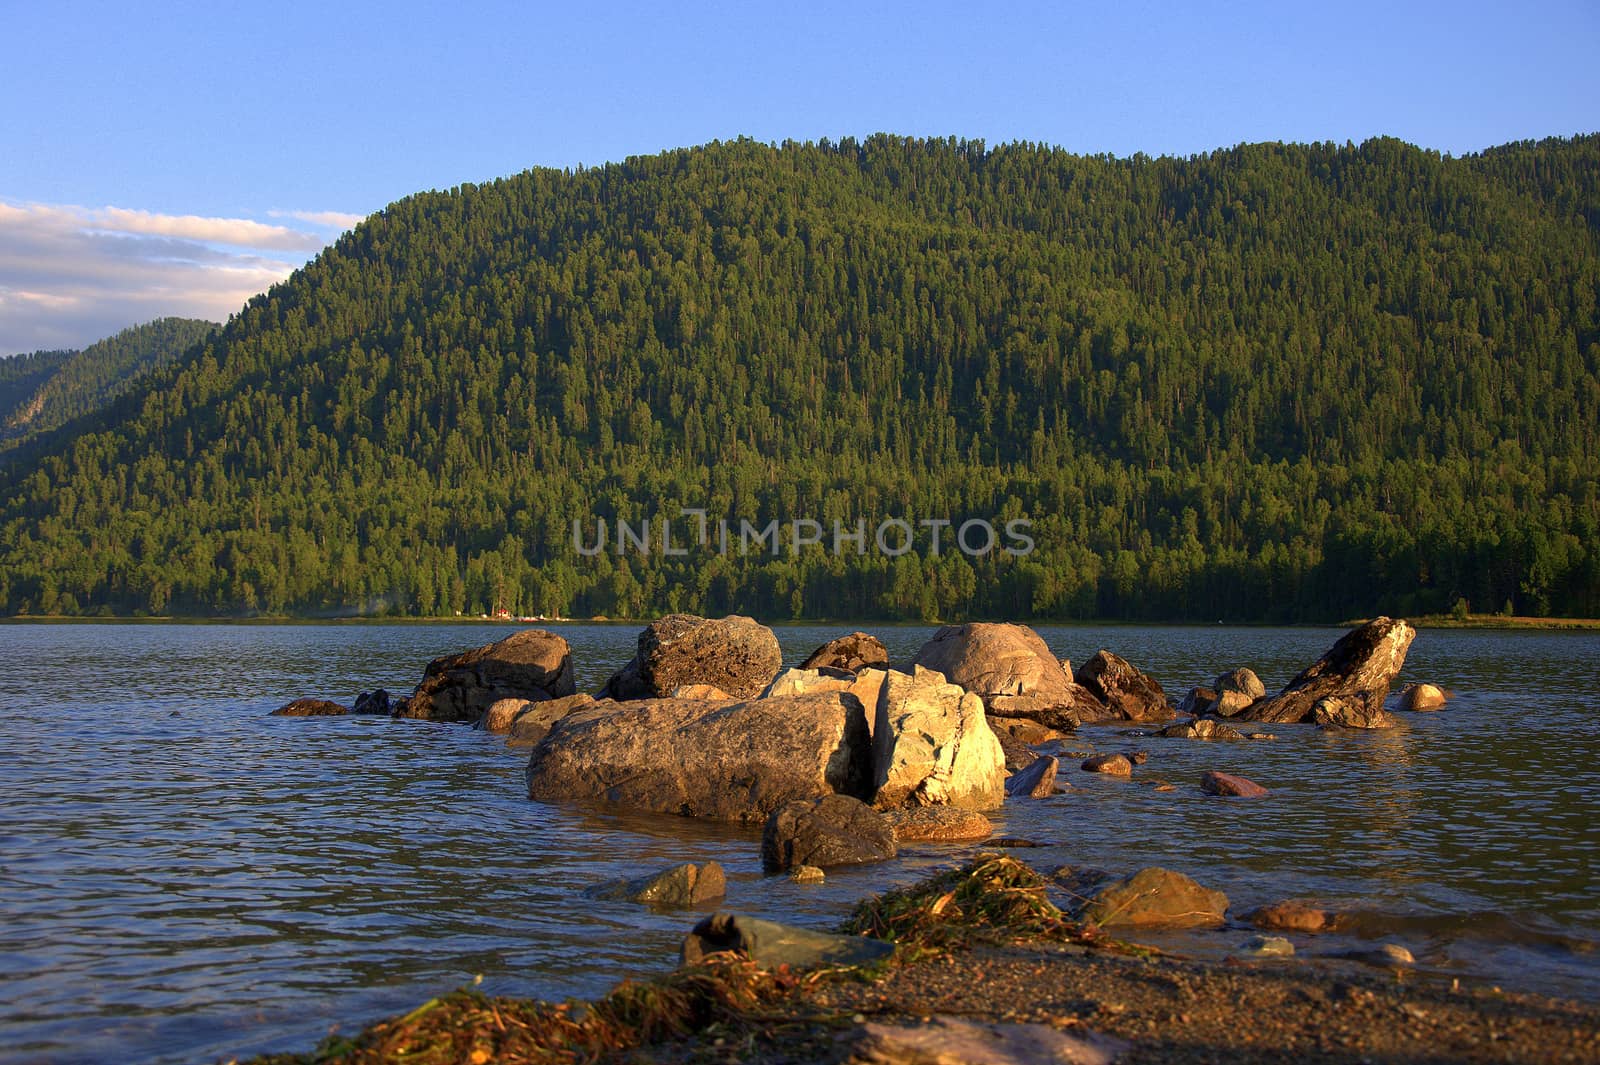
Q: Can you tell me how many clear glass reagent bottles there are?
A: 0